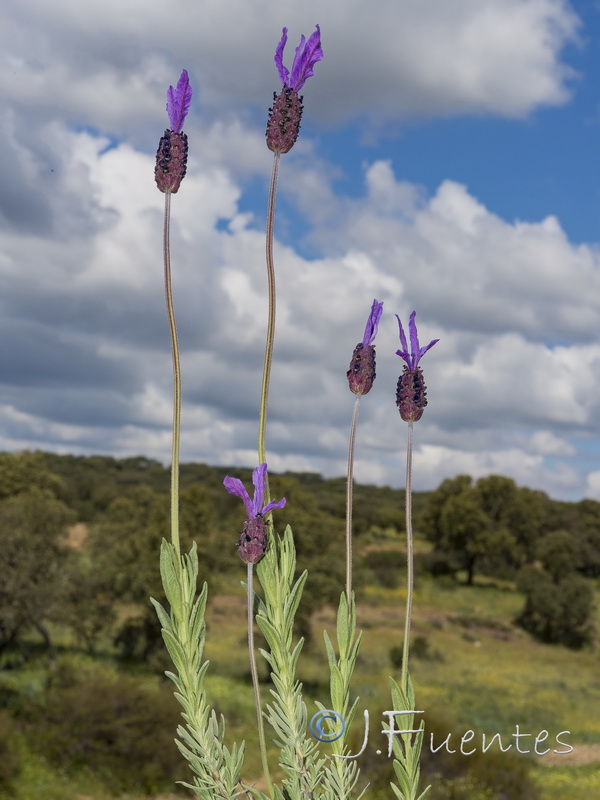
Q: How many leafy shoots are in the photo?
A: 4